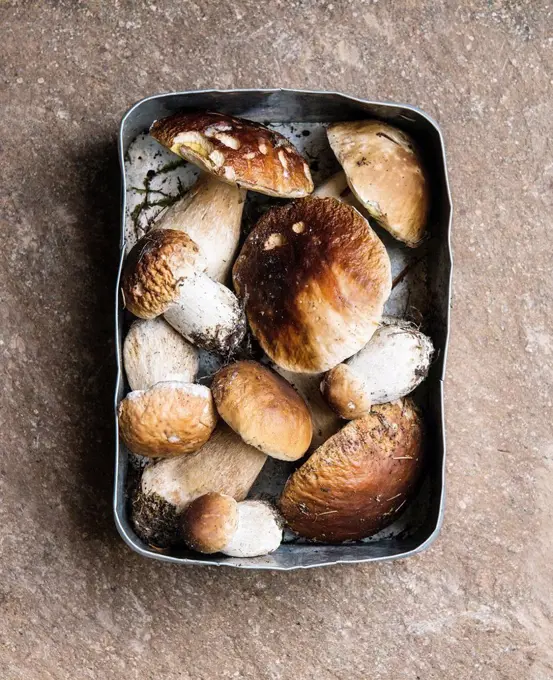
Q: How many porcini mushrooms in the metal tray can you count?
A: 9